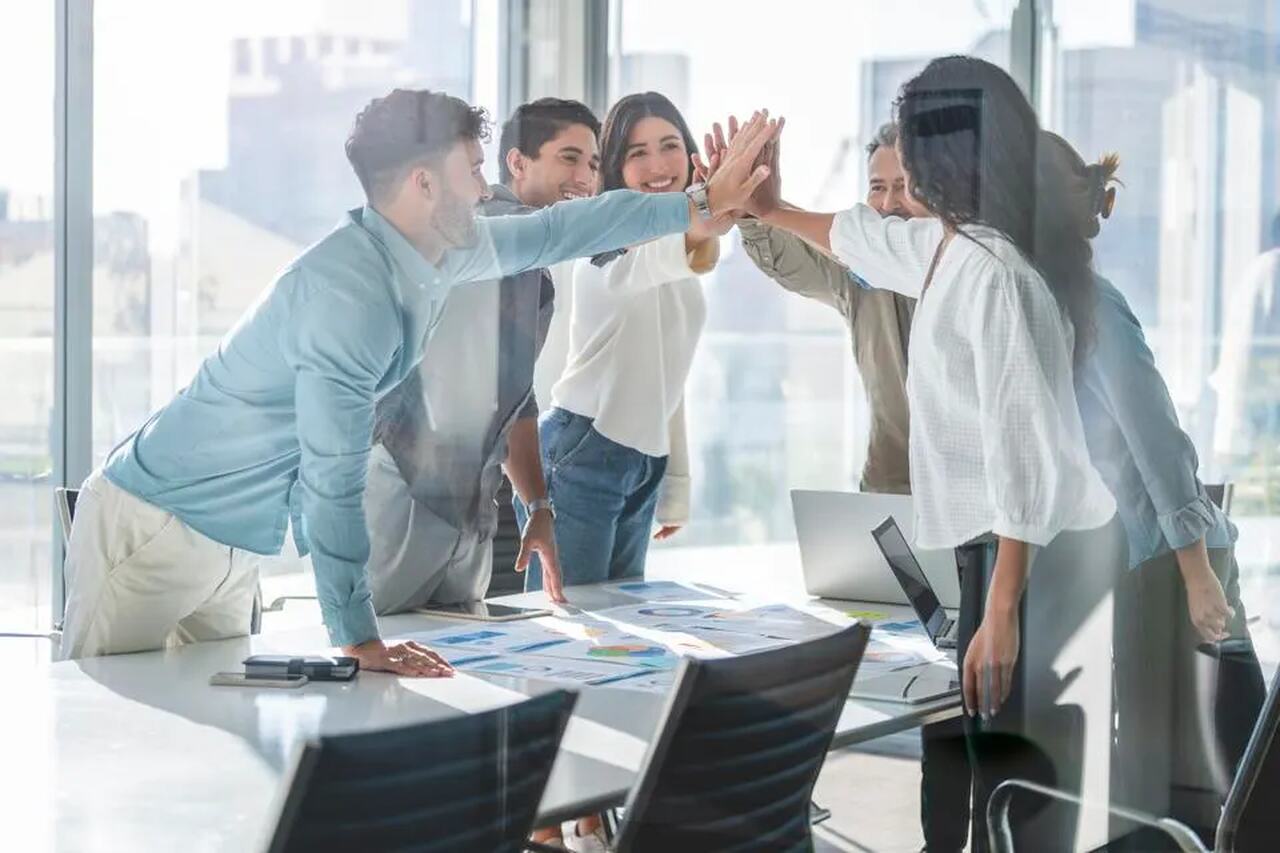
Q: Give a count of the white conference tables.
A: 1